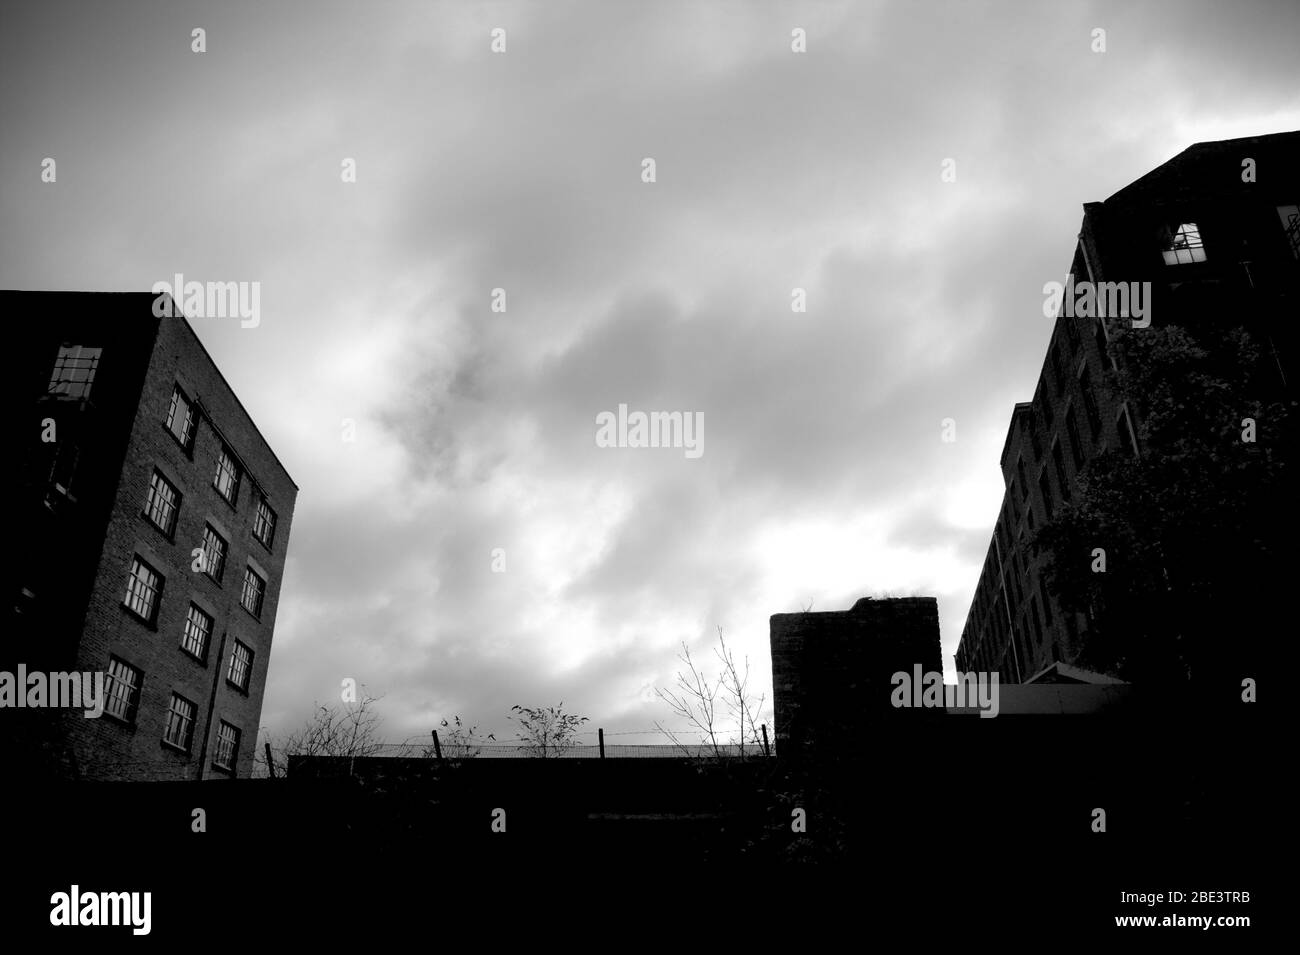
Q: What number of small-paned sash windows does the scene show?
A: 12